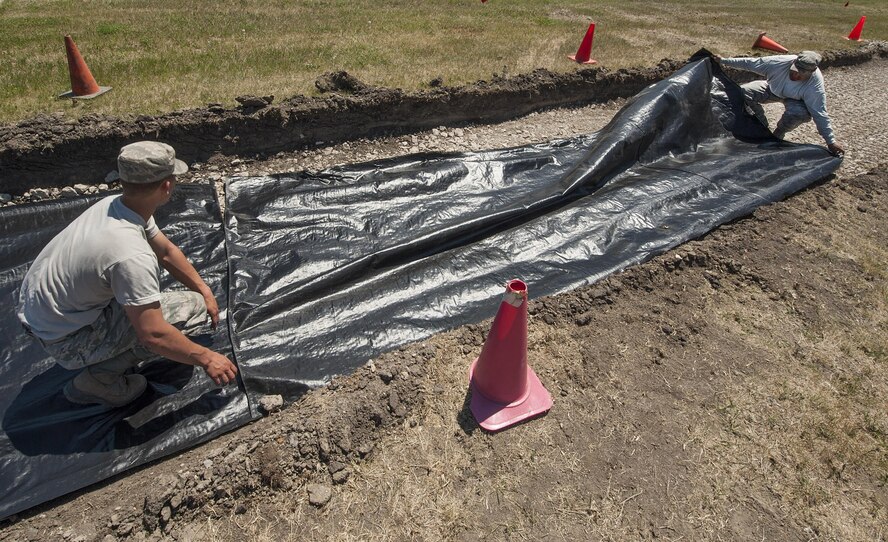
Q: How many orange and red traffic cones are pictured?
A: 5